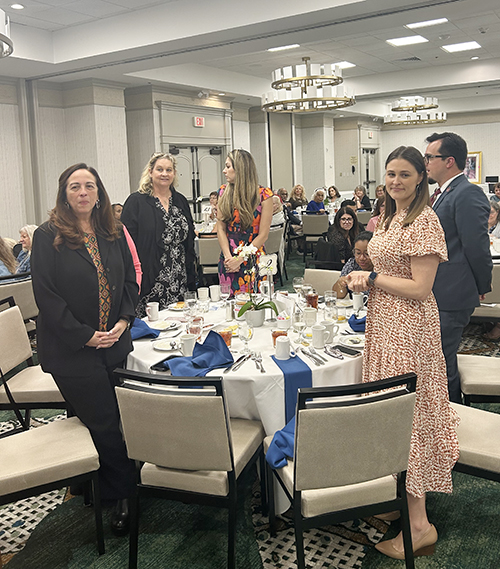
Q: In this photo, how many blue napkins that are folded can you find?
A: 1